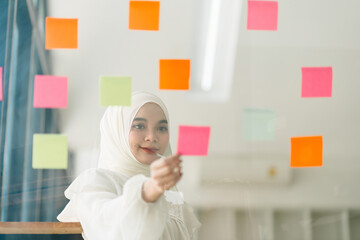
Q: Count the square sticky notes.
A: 12